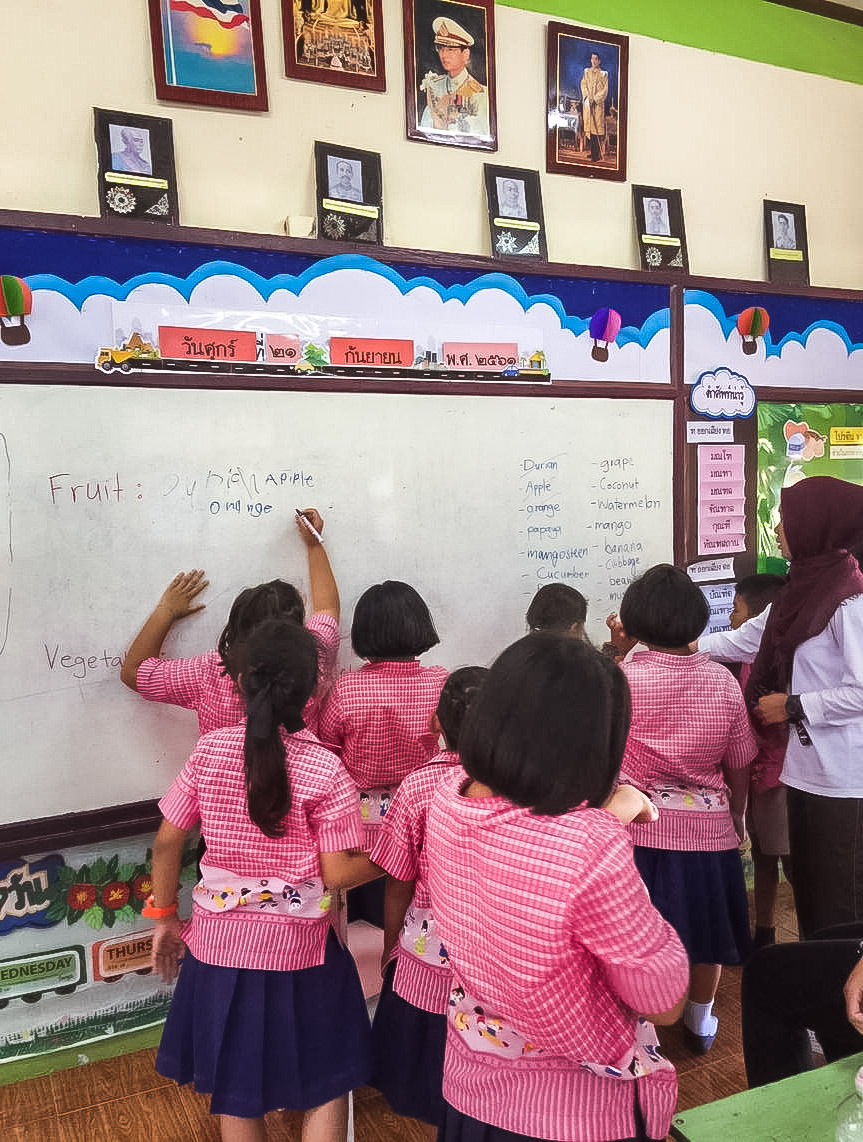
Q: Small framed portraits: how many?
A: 5